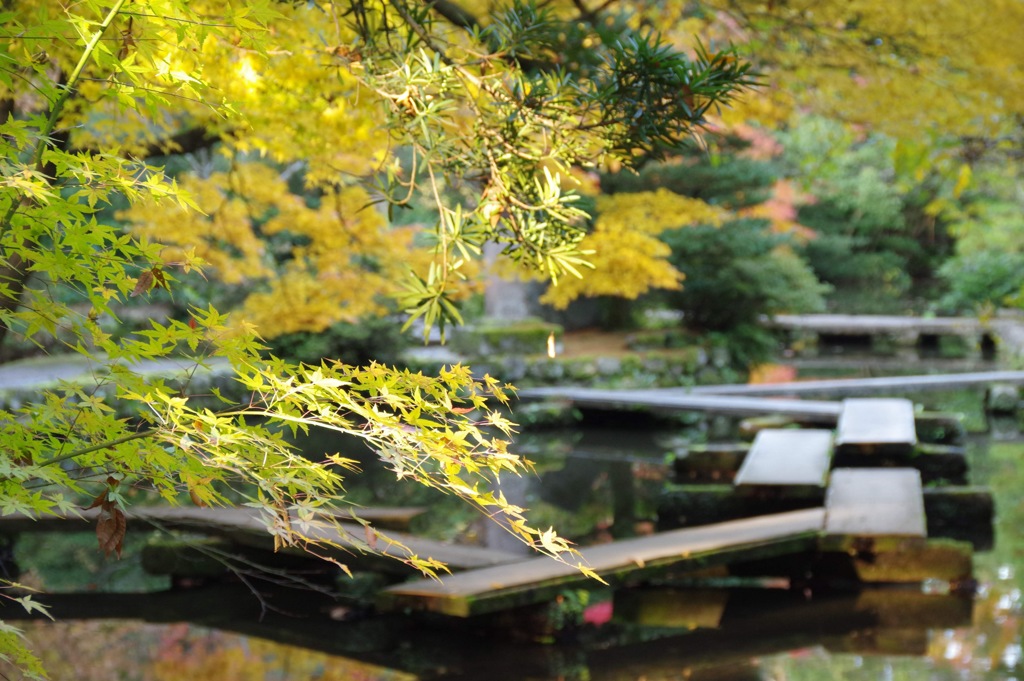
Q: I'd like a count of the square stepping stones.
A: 3